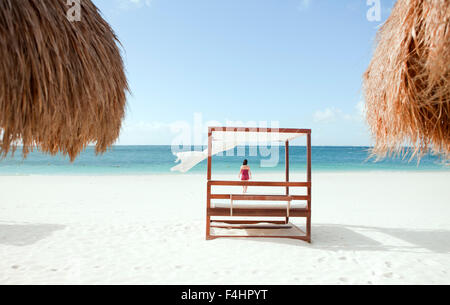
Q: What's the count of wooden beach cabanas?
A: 1